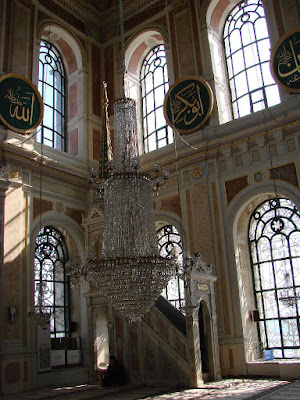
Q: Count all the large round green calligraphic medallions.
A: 3